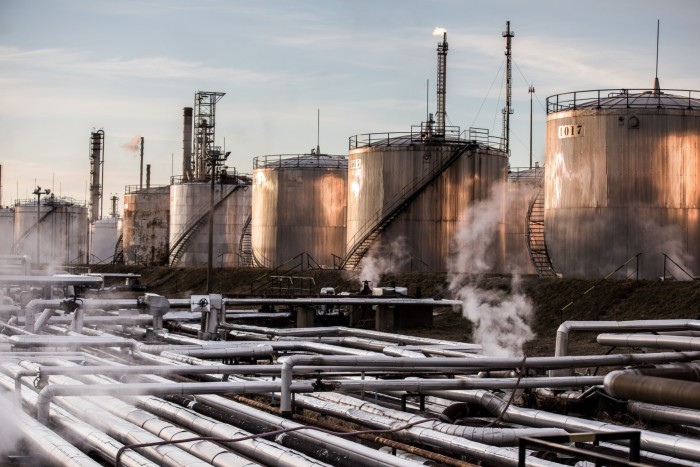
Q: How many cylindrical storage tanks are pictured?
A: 9